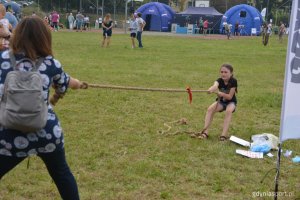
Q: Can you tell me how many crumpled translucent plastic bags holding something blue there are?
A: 1